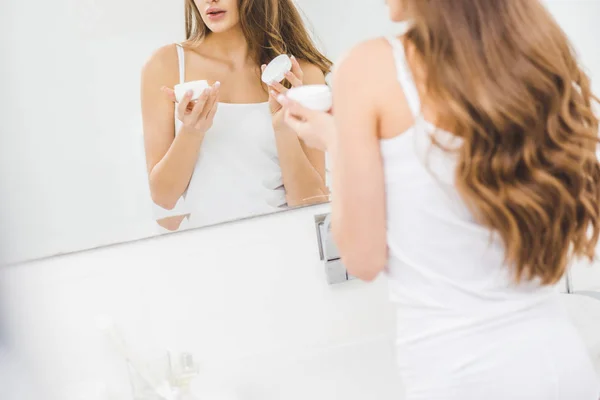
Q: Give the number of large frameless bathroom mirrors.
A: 1